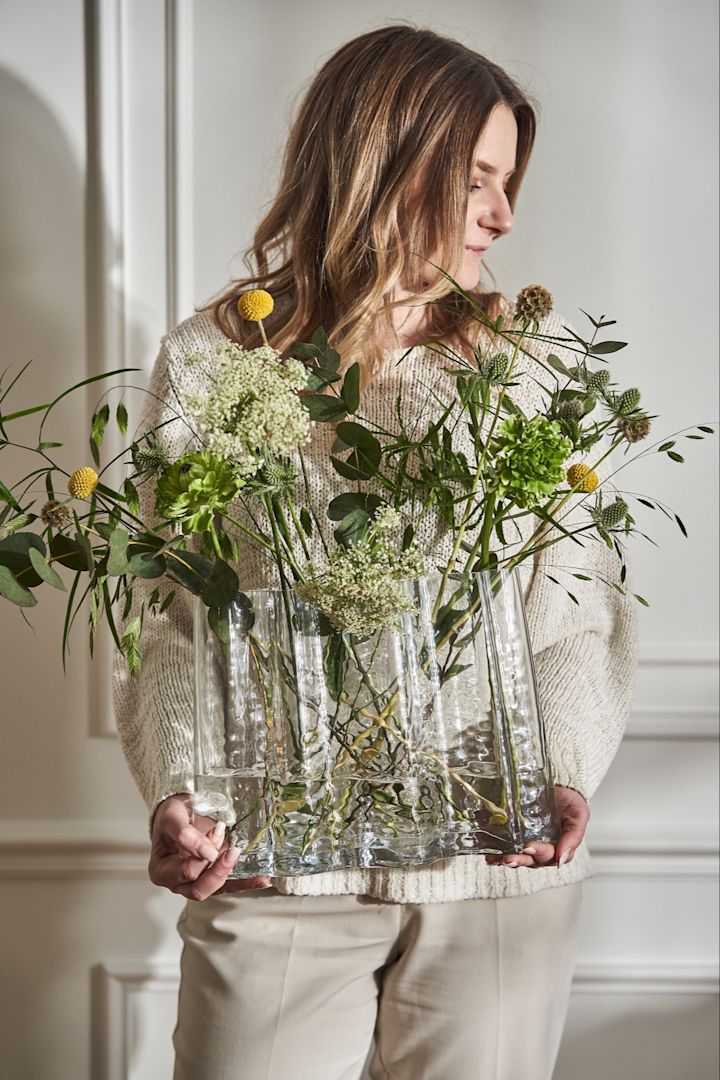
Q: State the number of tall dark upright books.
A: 0